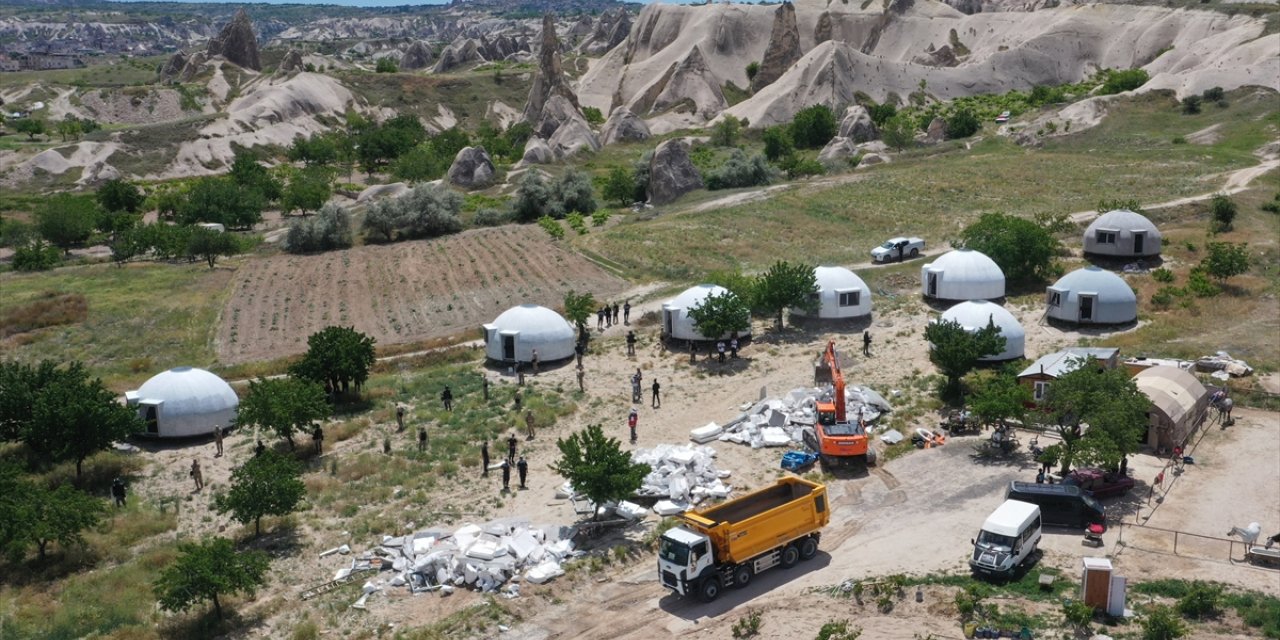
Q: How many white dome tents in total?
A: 8